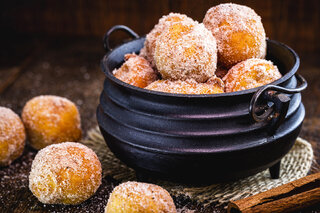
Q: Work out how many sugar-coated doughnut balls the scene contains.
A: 10